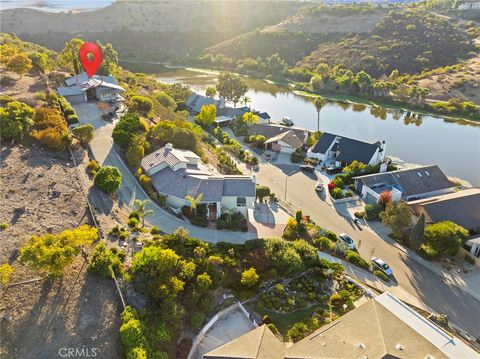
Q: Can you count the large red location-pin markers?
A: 1